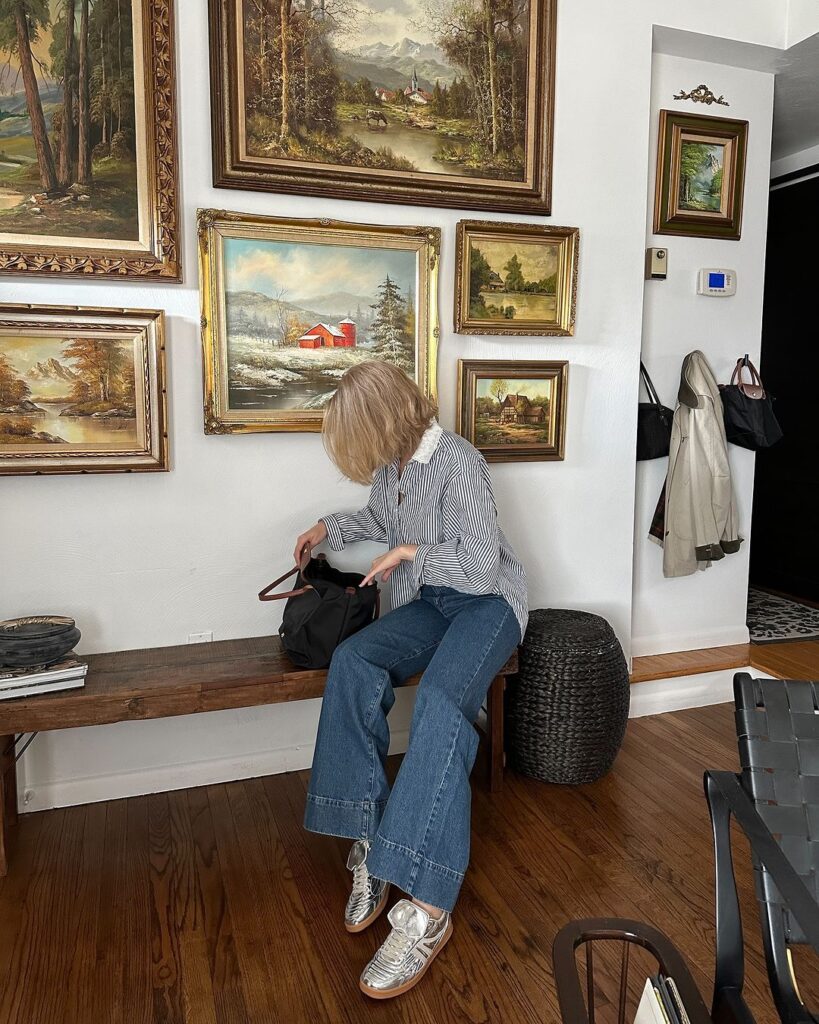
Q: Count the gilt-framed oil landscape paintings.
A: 7